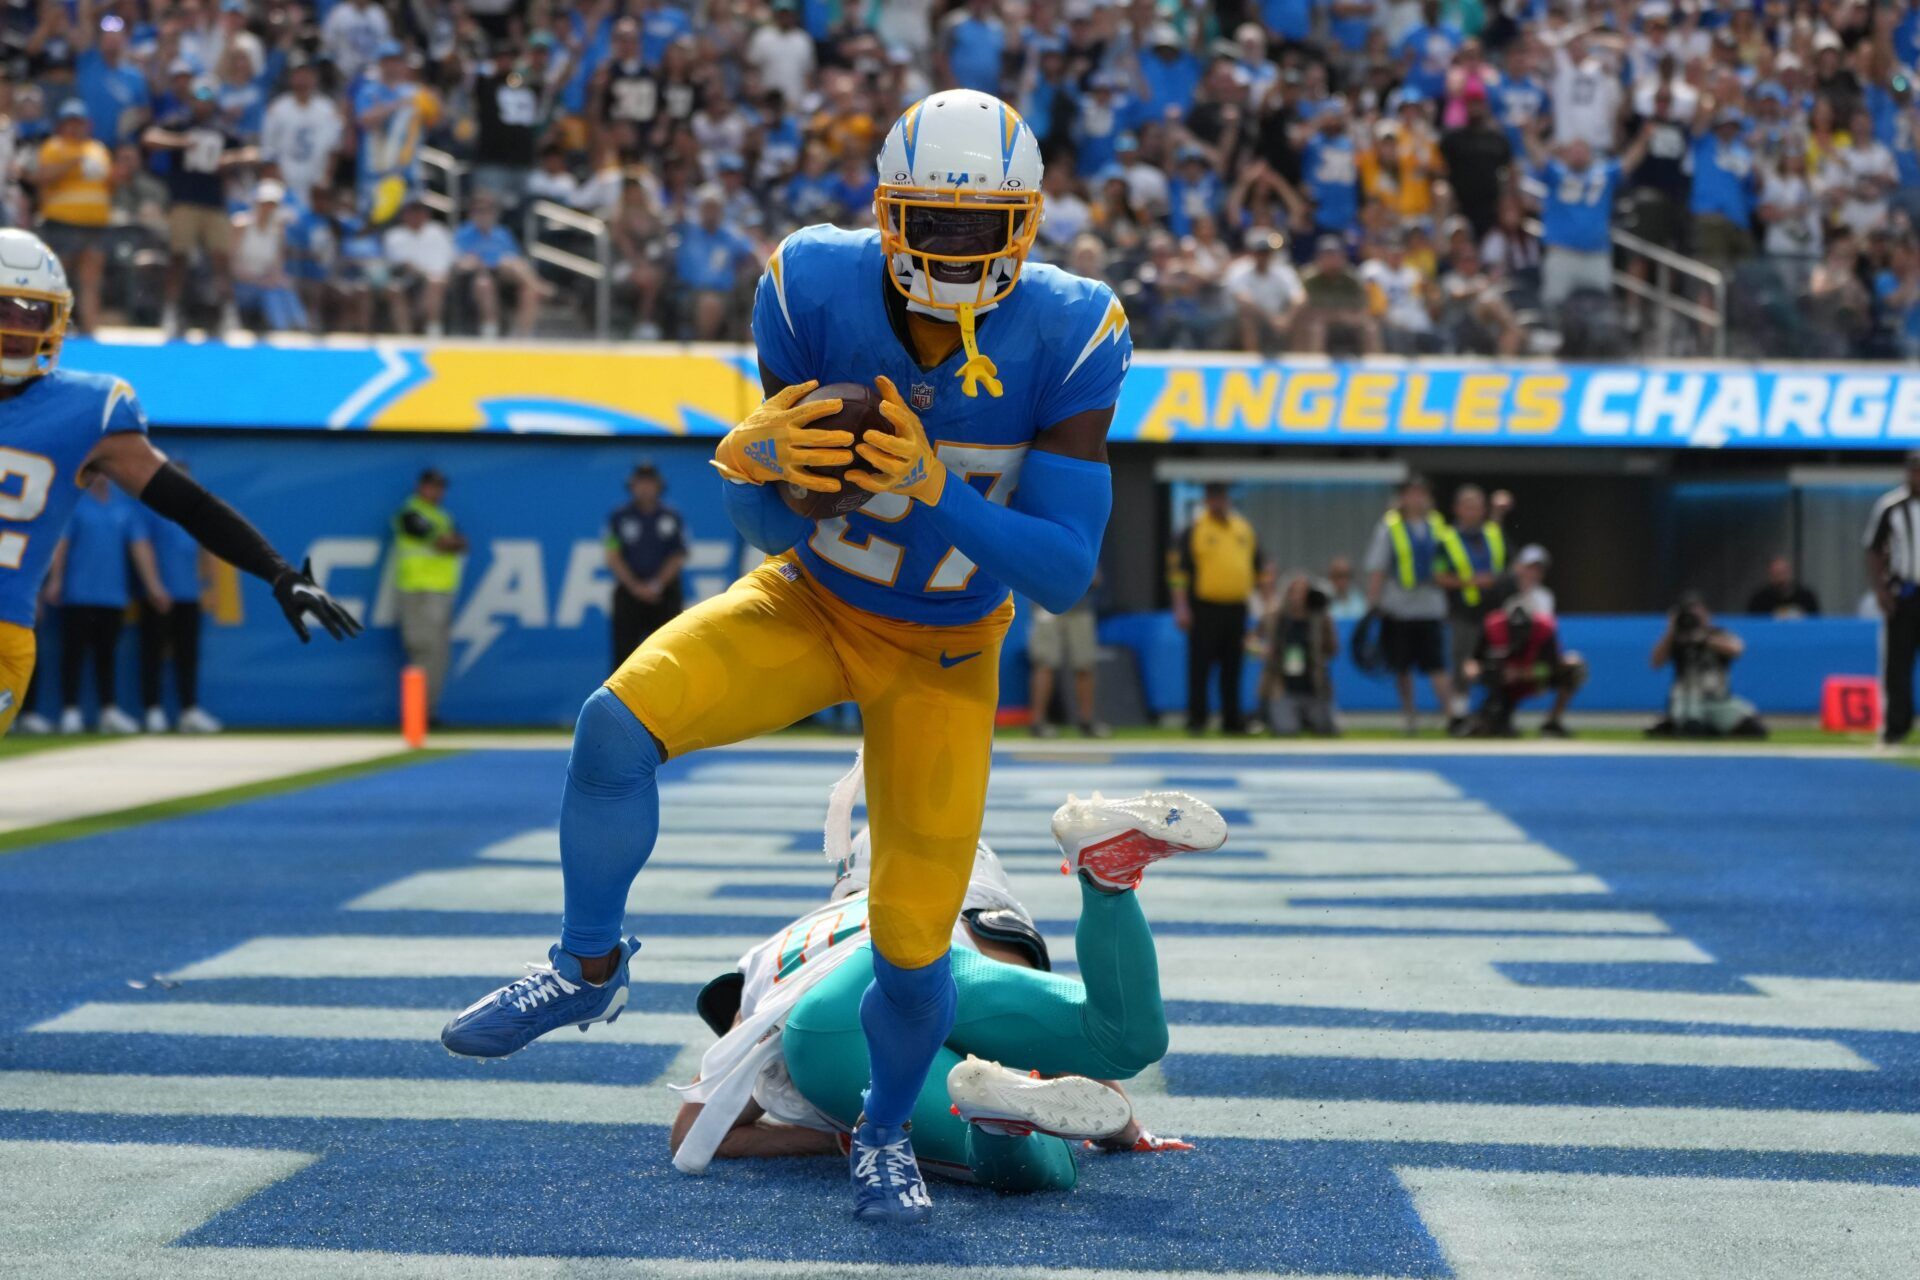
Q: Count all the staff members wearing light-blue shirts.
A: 2